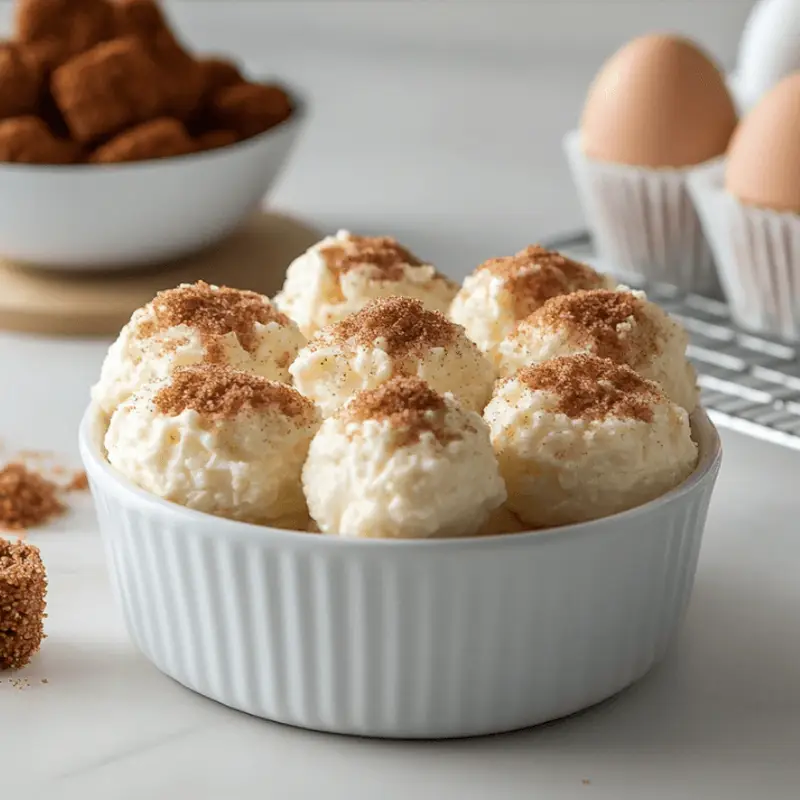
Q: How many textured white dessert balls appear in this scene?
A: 8